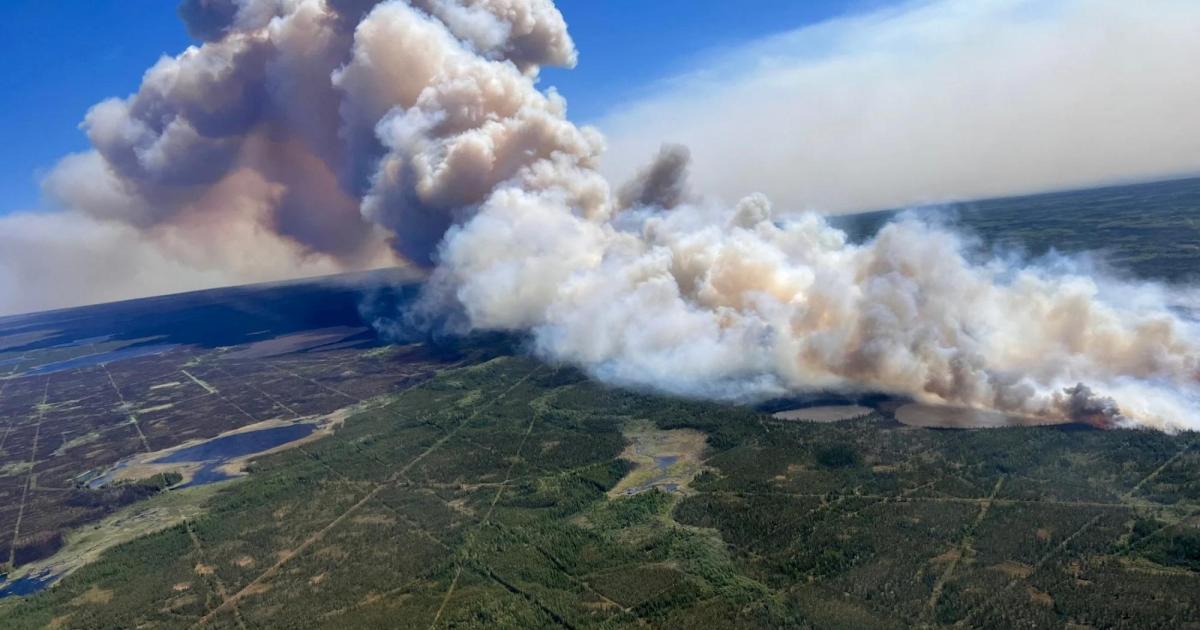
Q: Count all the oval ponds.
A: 2